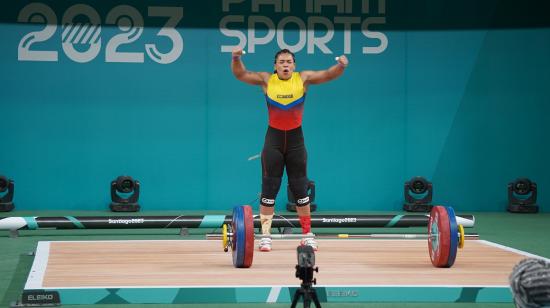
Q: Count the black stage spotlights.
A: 5